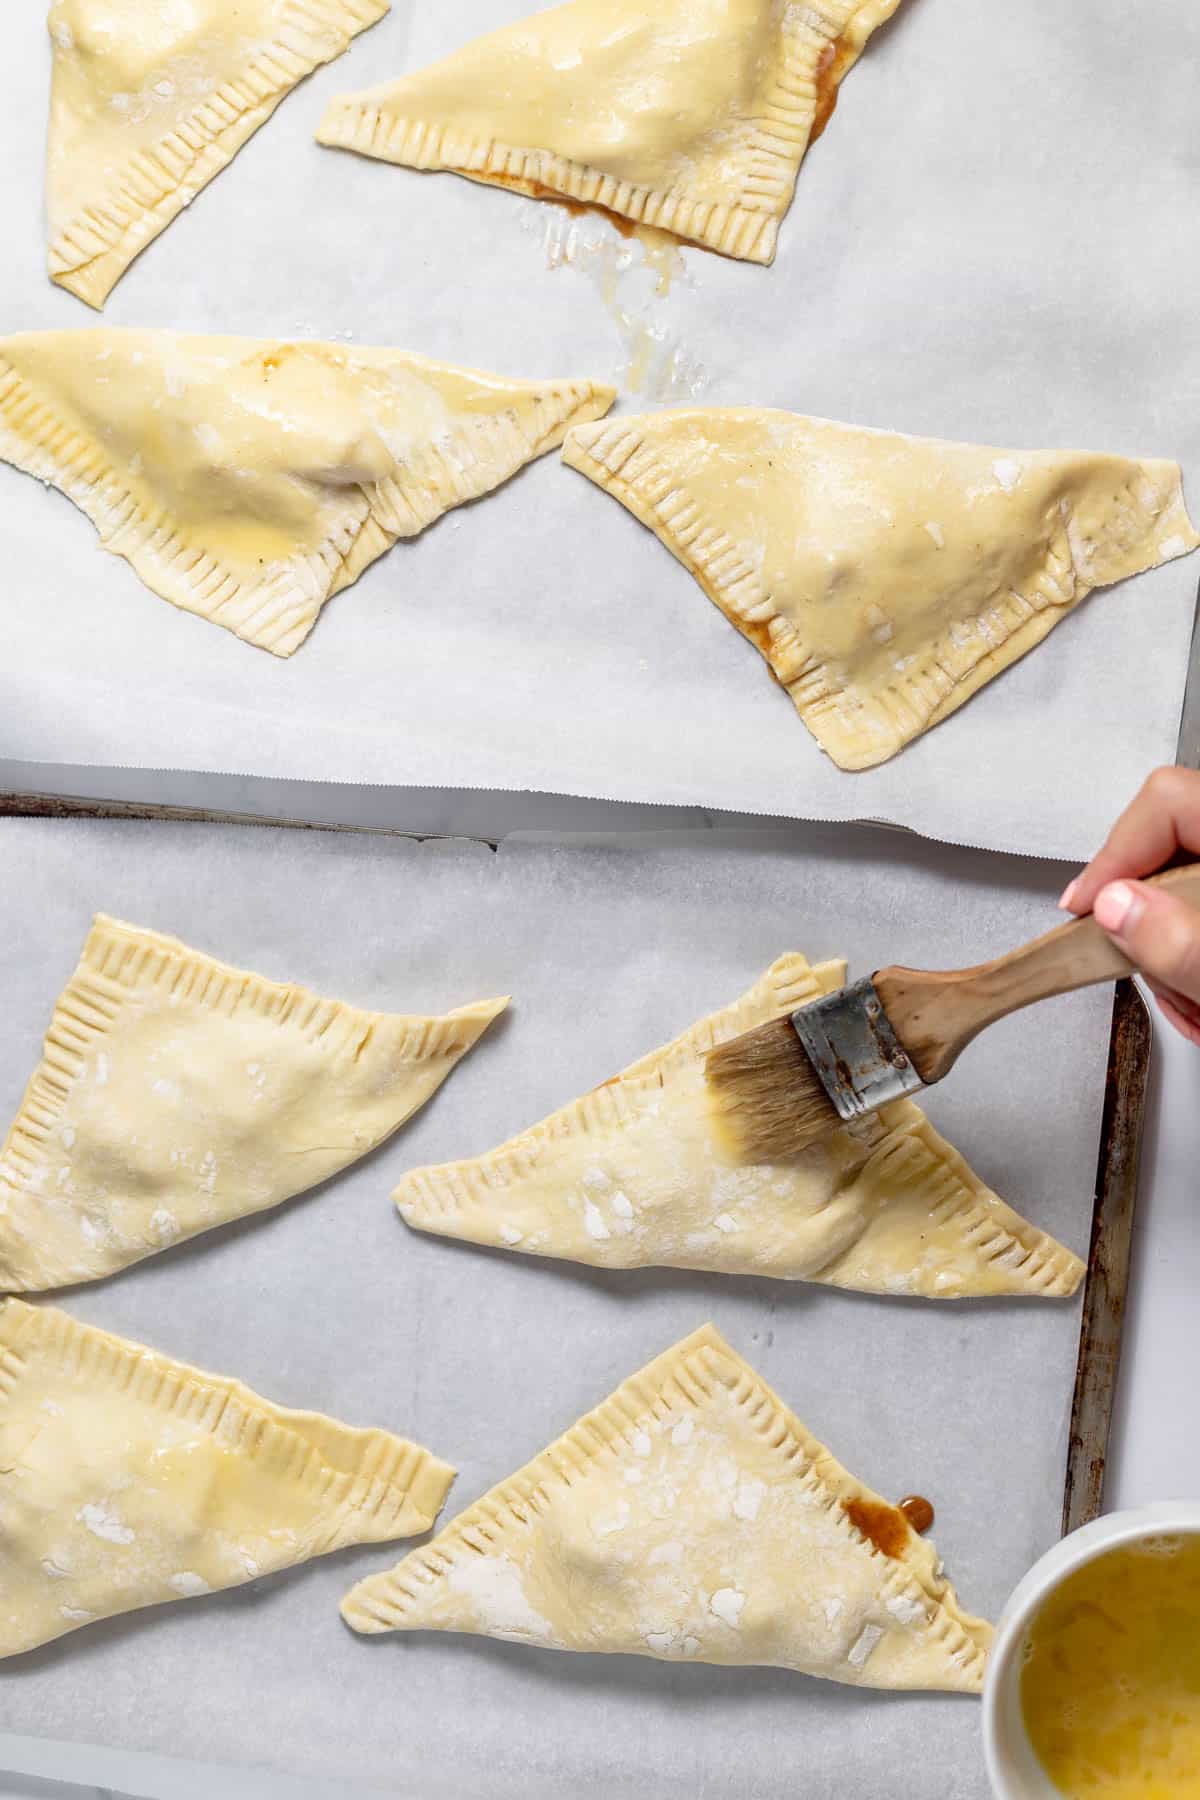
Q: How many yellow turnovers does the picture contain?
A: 8